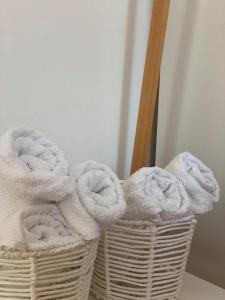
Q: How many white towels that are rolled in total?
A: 5